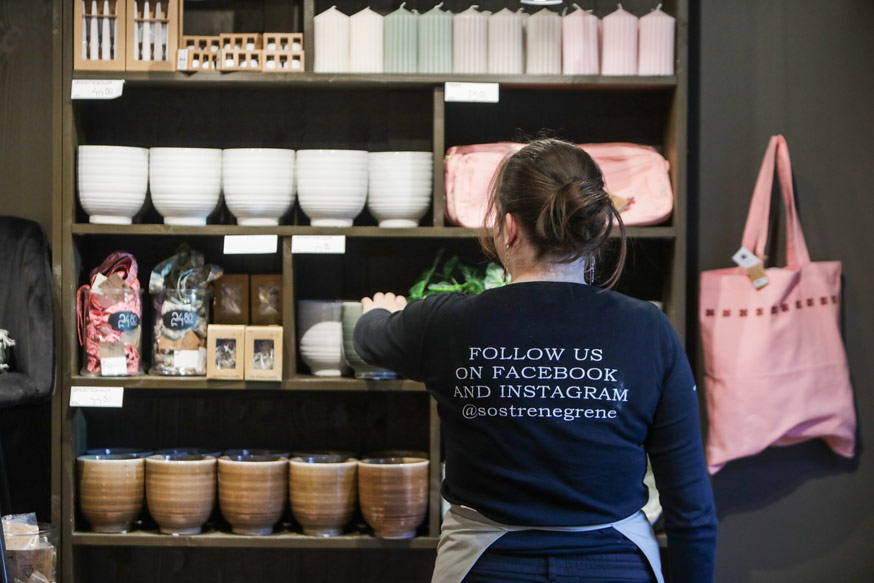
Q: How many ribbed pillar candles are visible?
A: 10